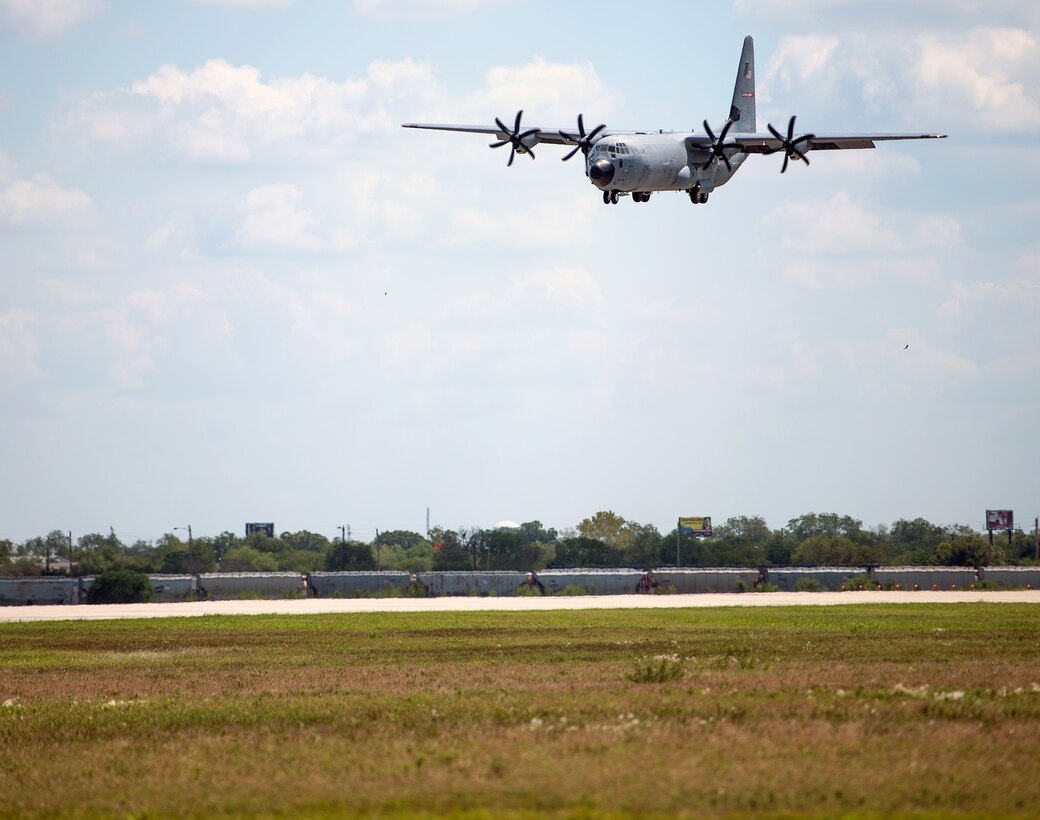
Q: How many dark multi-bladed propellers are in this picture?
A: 4